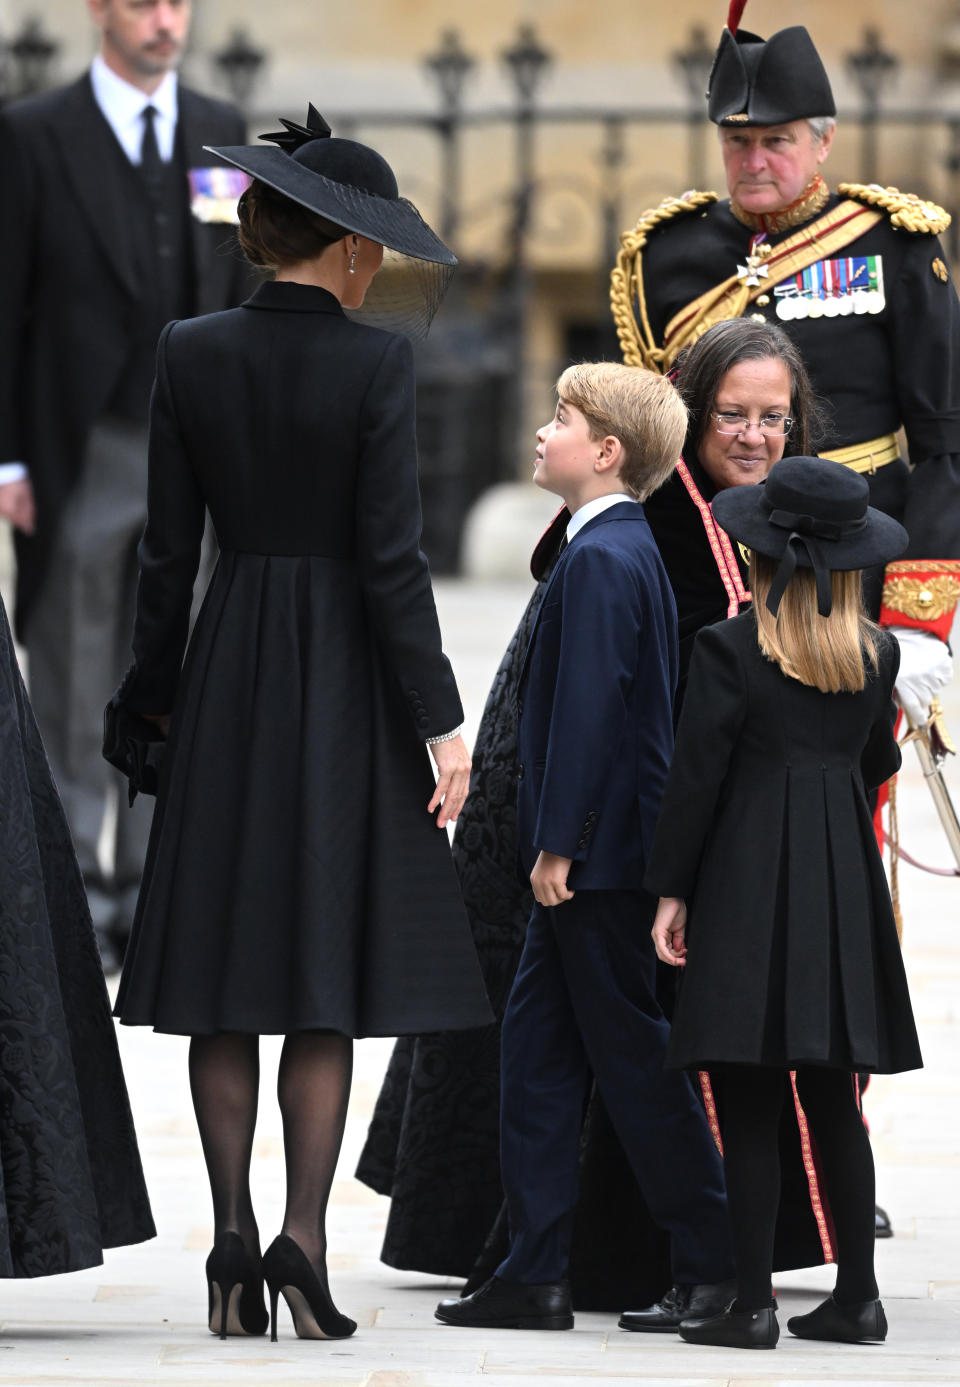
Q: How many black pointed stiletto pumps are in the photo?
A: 2